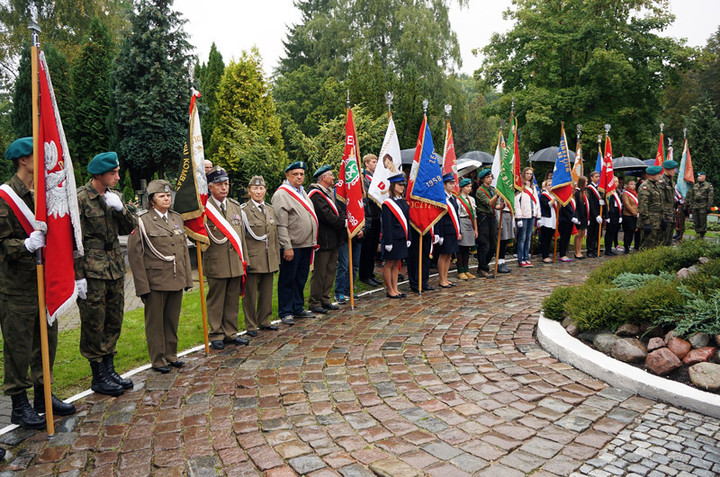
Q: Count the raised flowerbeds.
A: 1